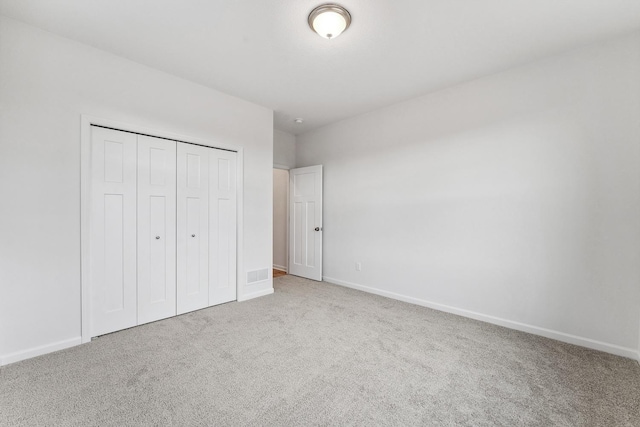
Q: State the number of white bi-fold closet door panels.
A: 4